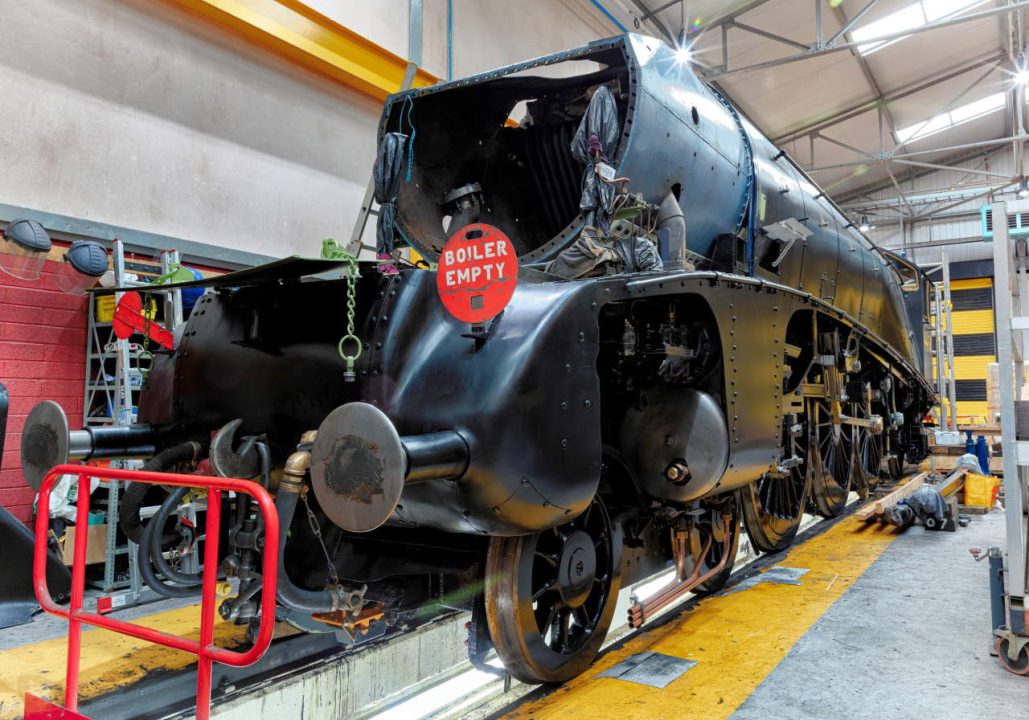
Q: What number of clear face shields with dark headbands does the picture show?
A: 2